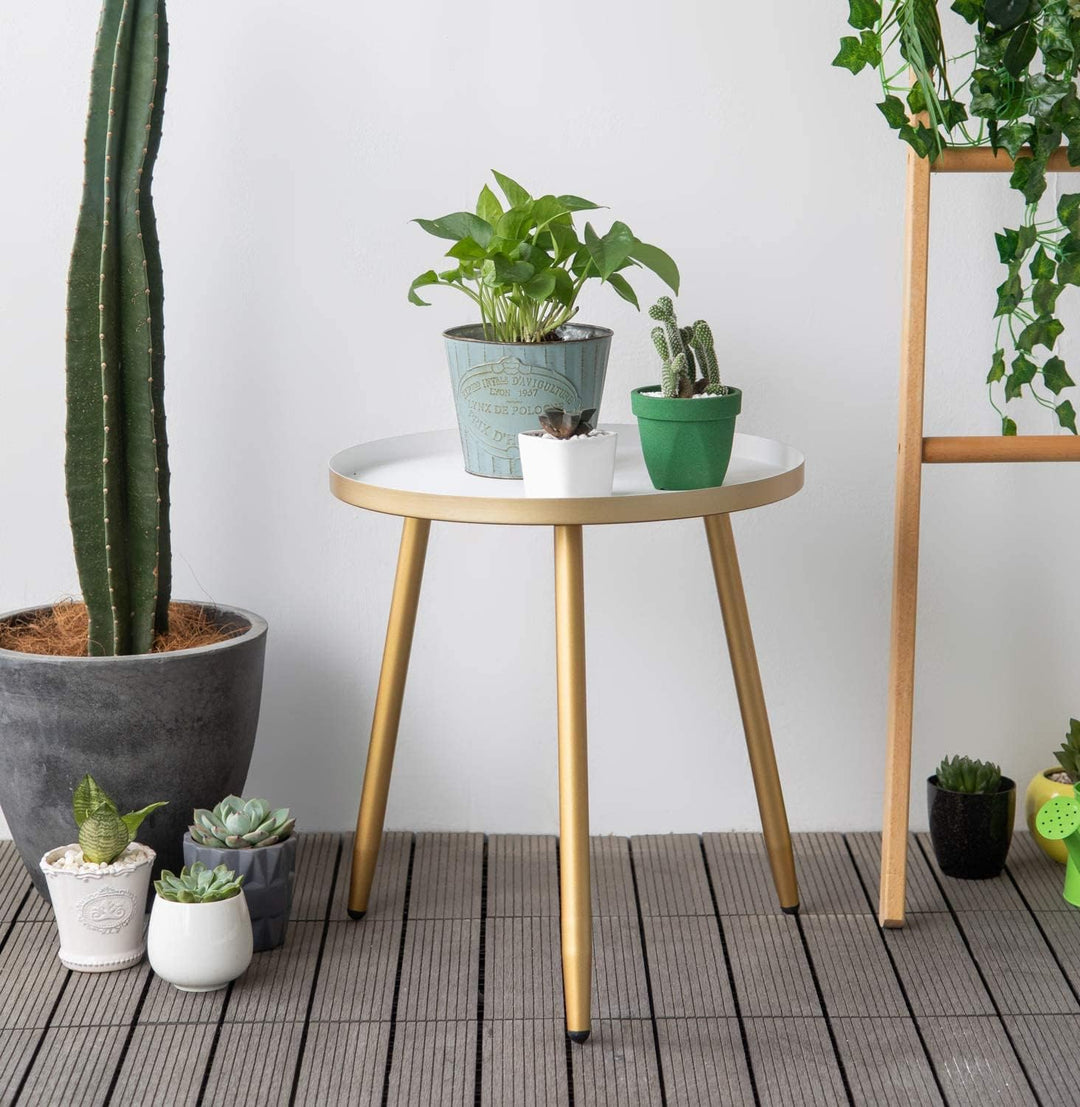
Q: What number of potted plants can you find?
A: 9